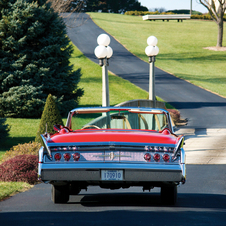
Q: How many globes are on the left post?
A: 3